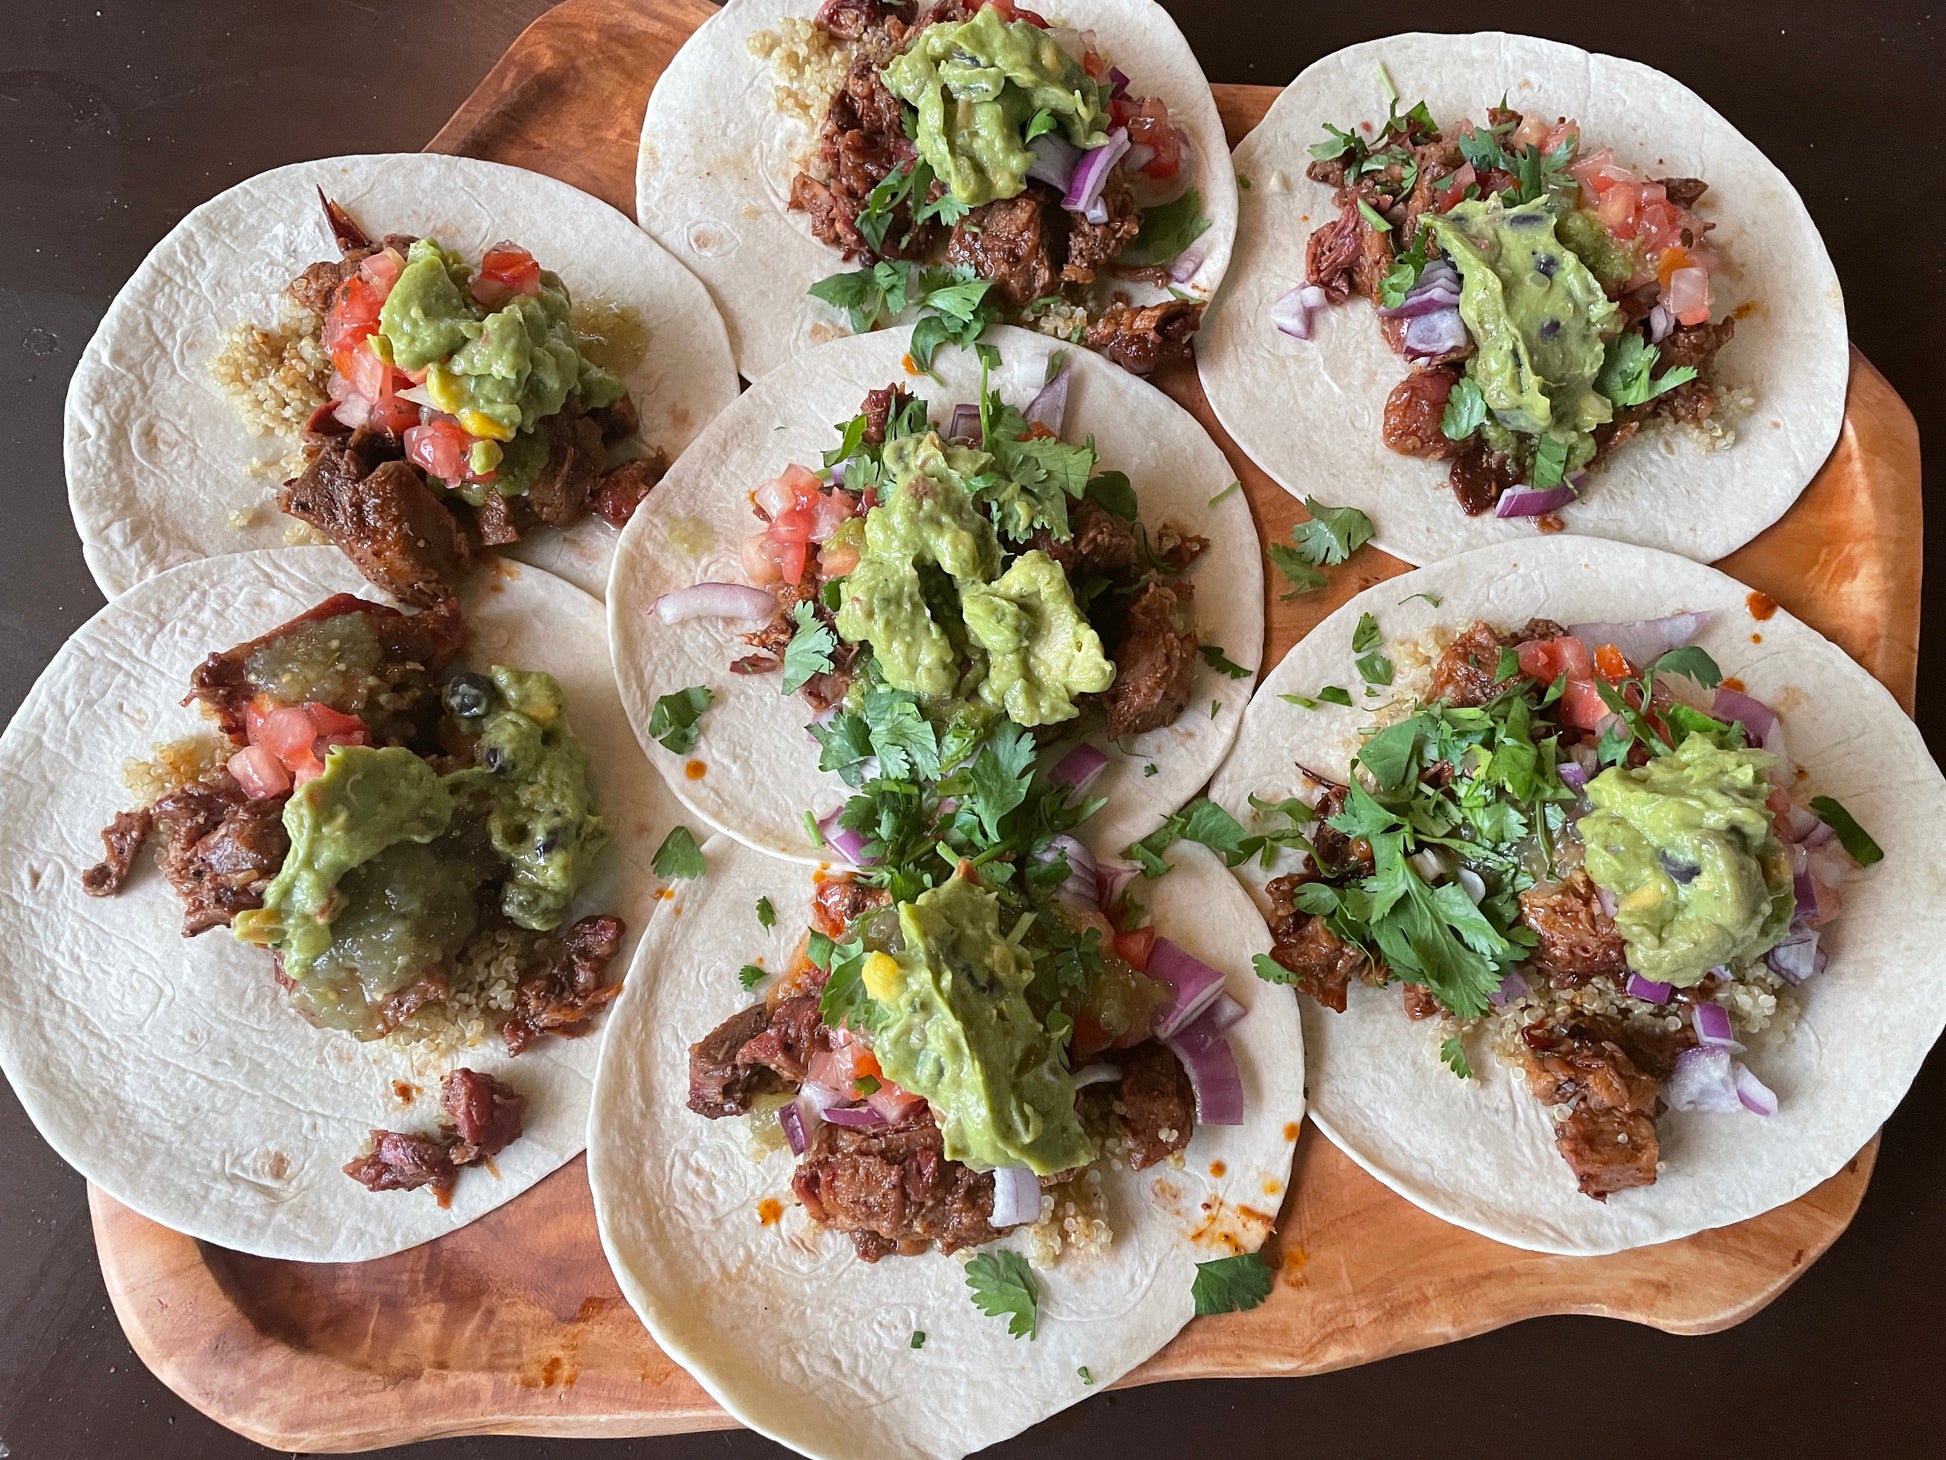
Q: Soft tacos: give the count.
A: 7